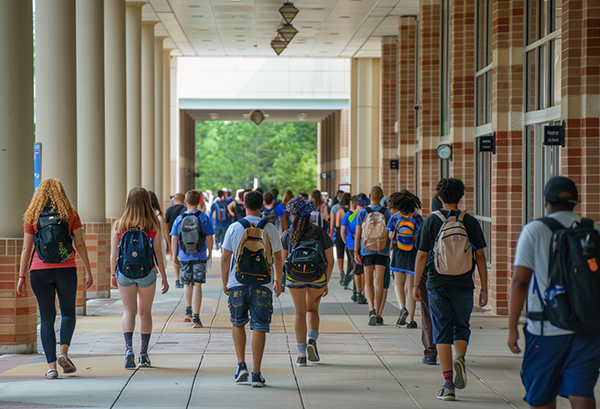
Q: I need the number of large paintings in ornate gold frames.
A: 0